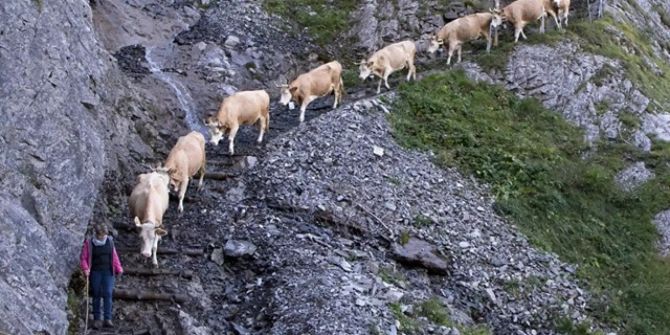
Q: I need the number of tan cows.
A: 8